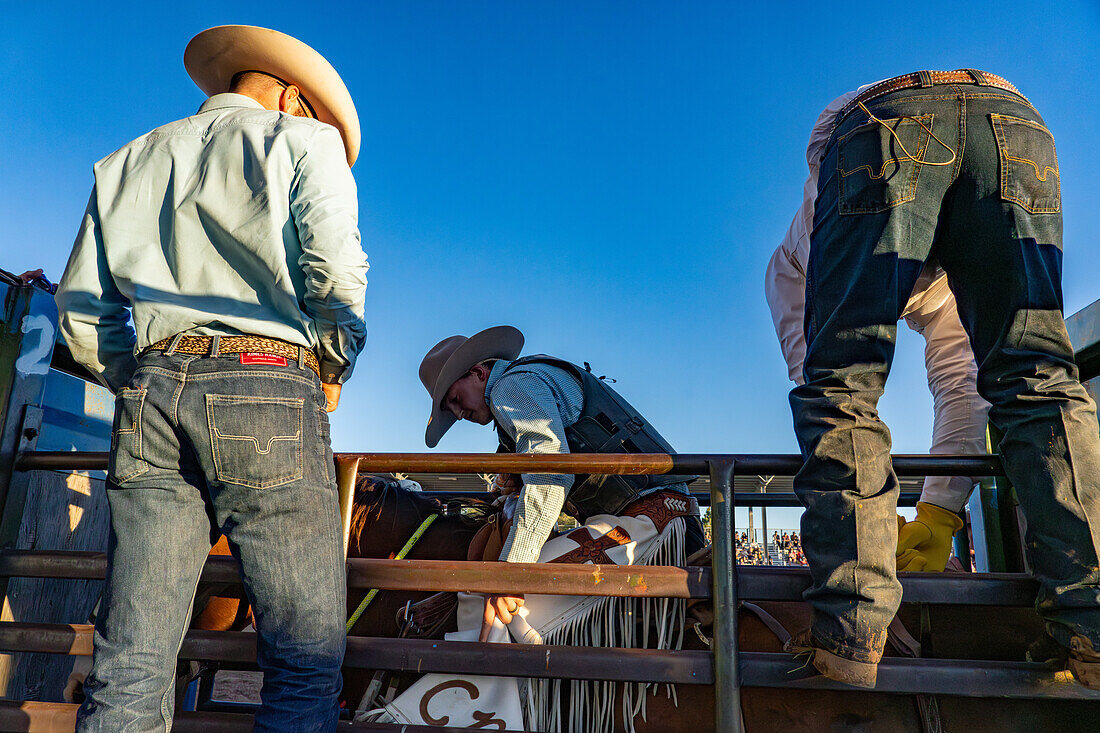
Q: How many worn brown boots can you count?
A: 2